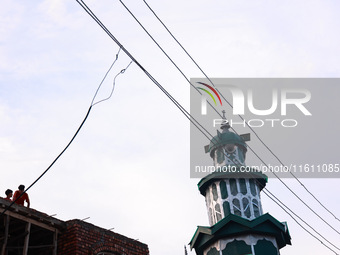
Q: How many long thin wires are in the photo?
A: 4